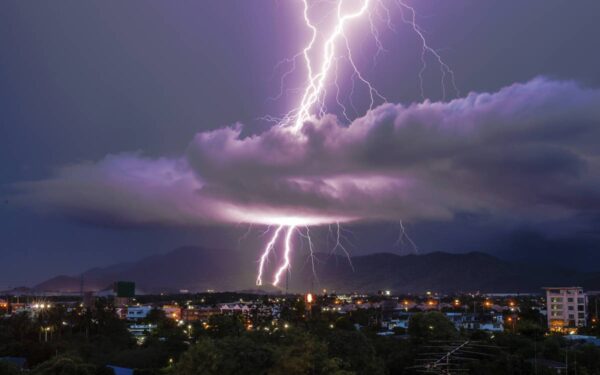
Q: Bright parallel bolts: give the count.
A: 2